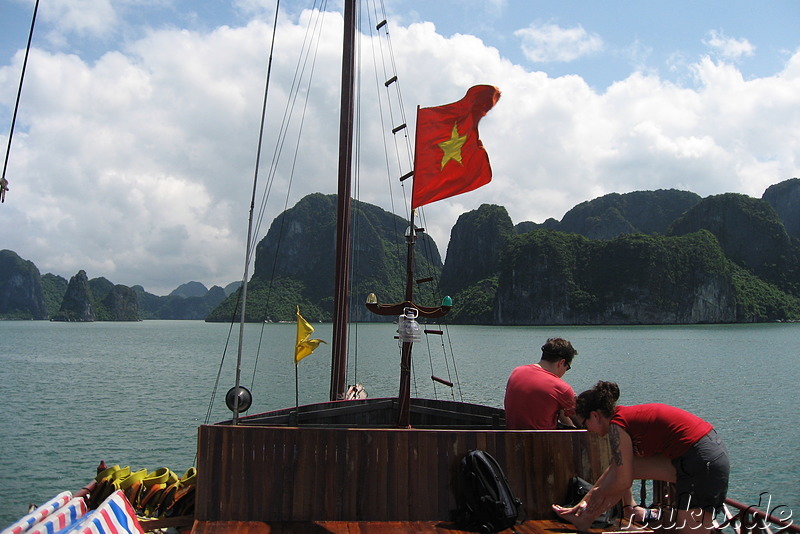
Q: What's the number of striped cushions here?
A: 3